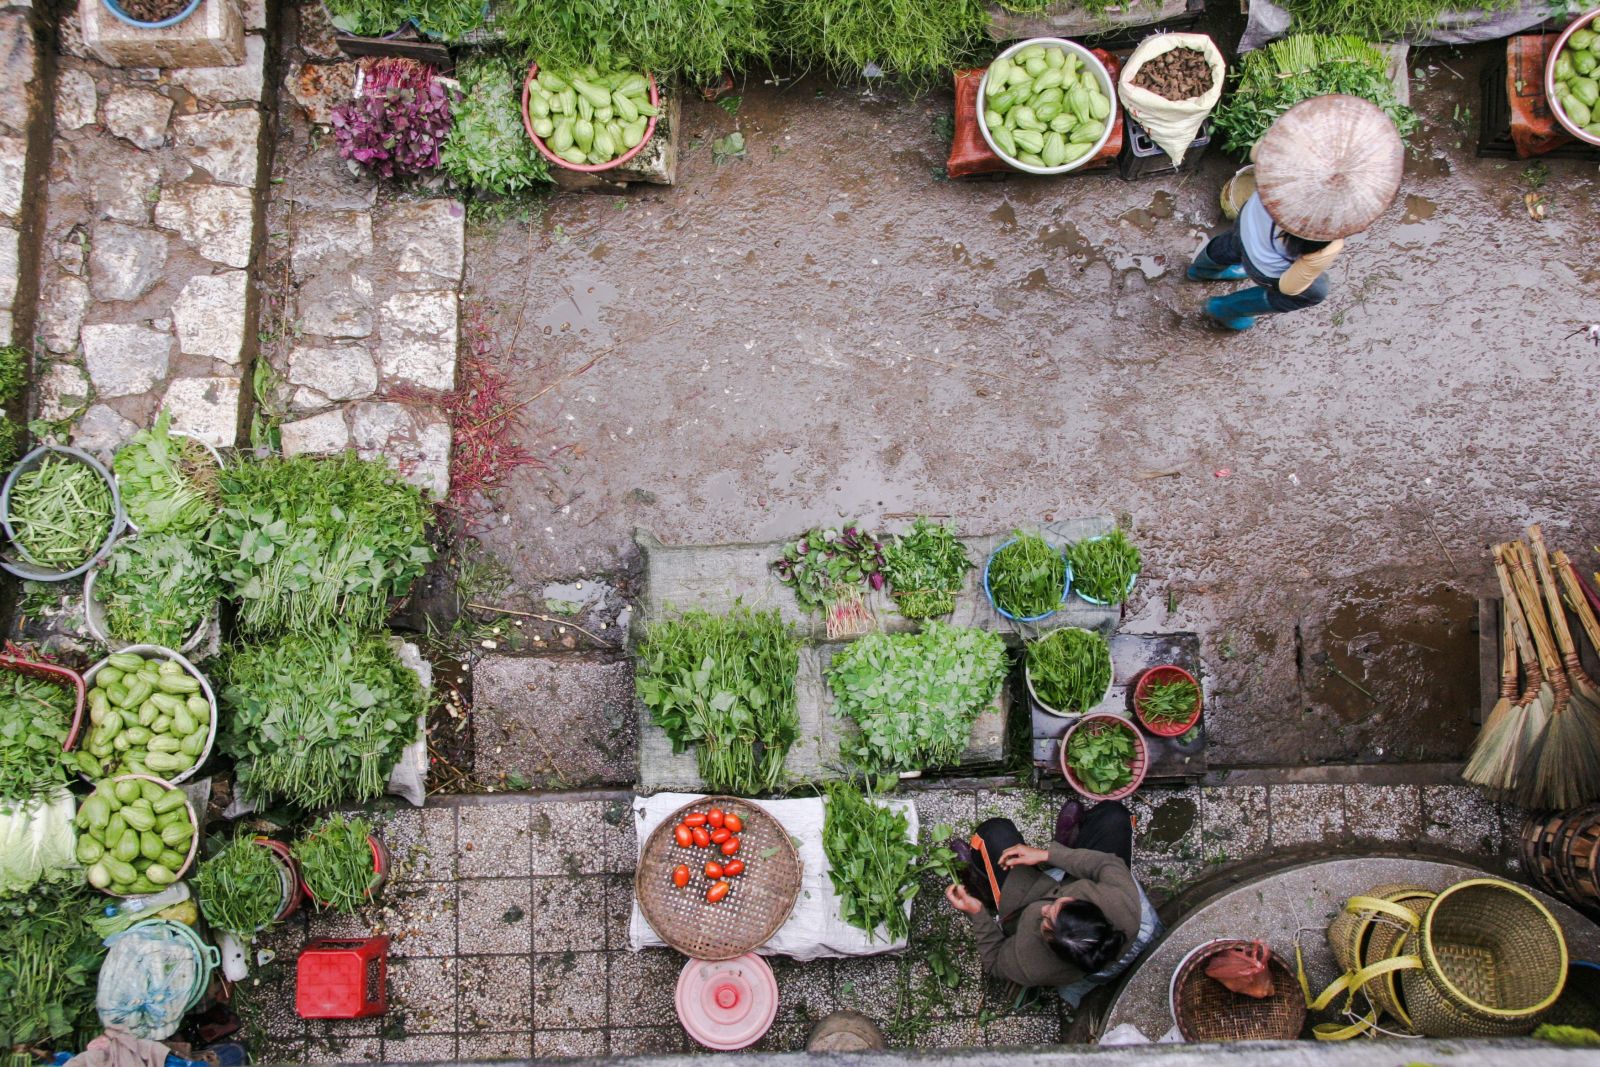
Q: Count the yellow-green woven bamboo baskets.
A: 3